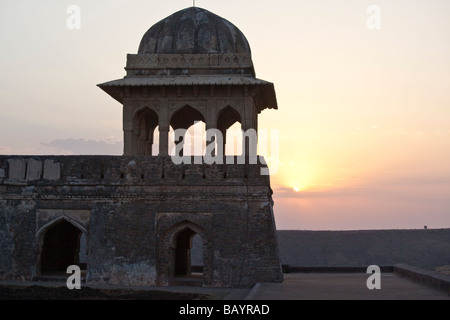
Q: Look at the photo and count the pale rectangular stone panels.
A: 3